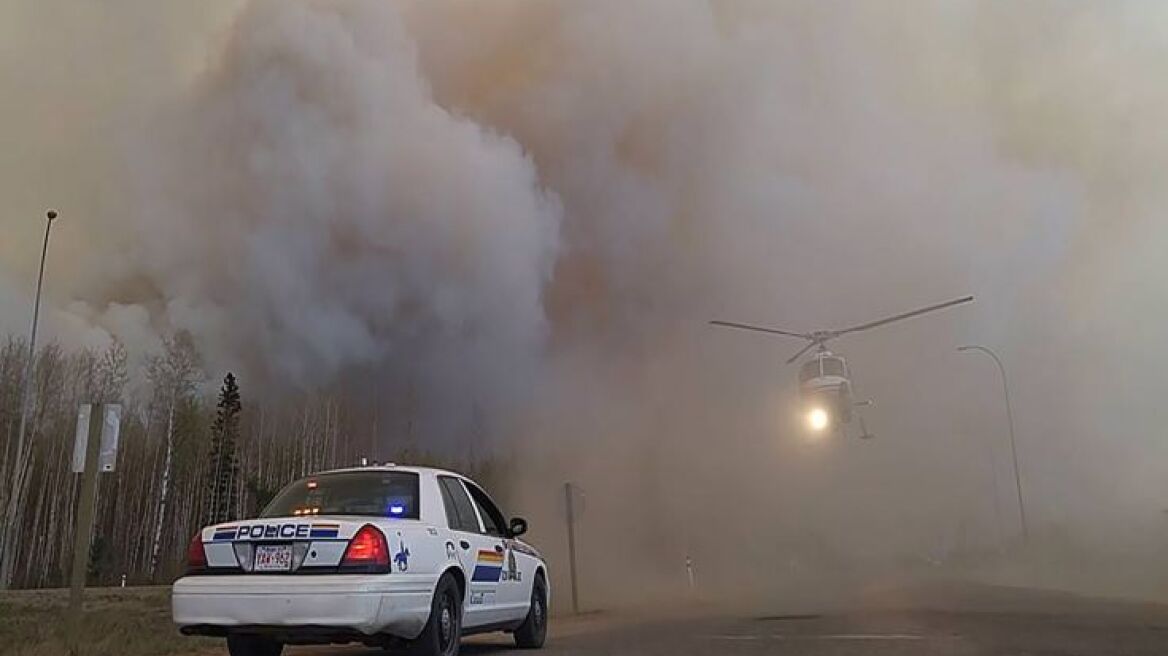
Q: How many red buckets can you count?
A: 0